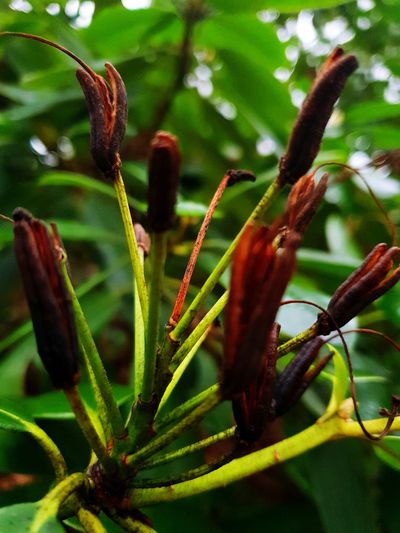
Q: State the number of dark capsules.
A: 9